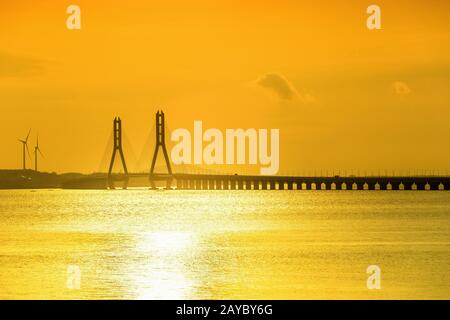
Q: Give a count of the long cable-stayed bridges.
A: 1